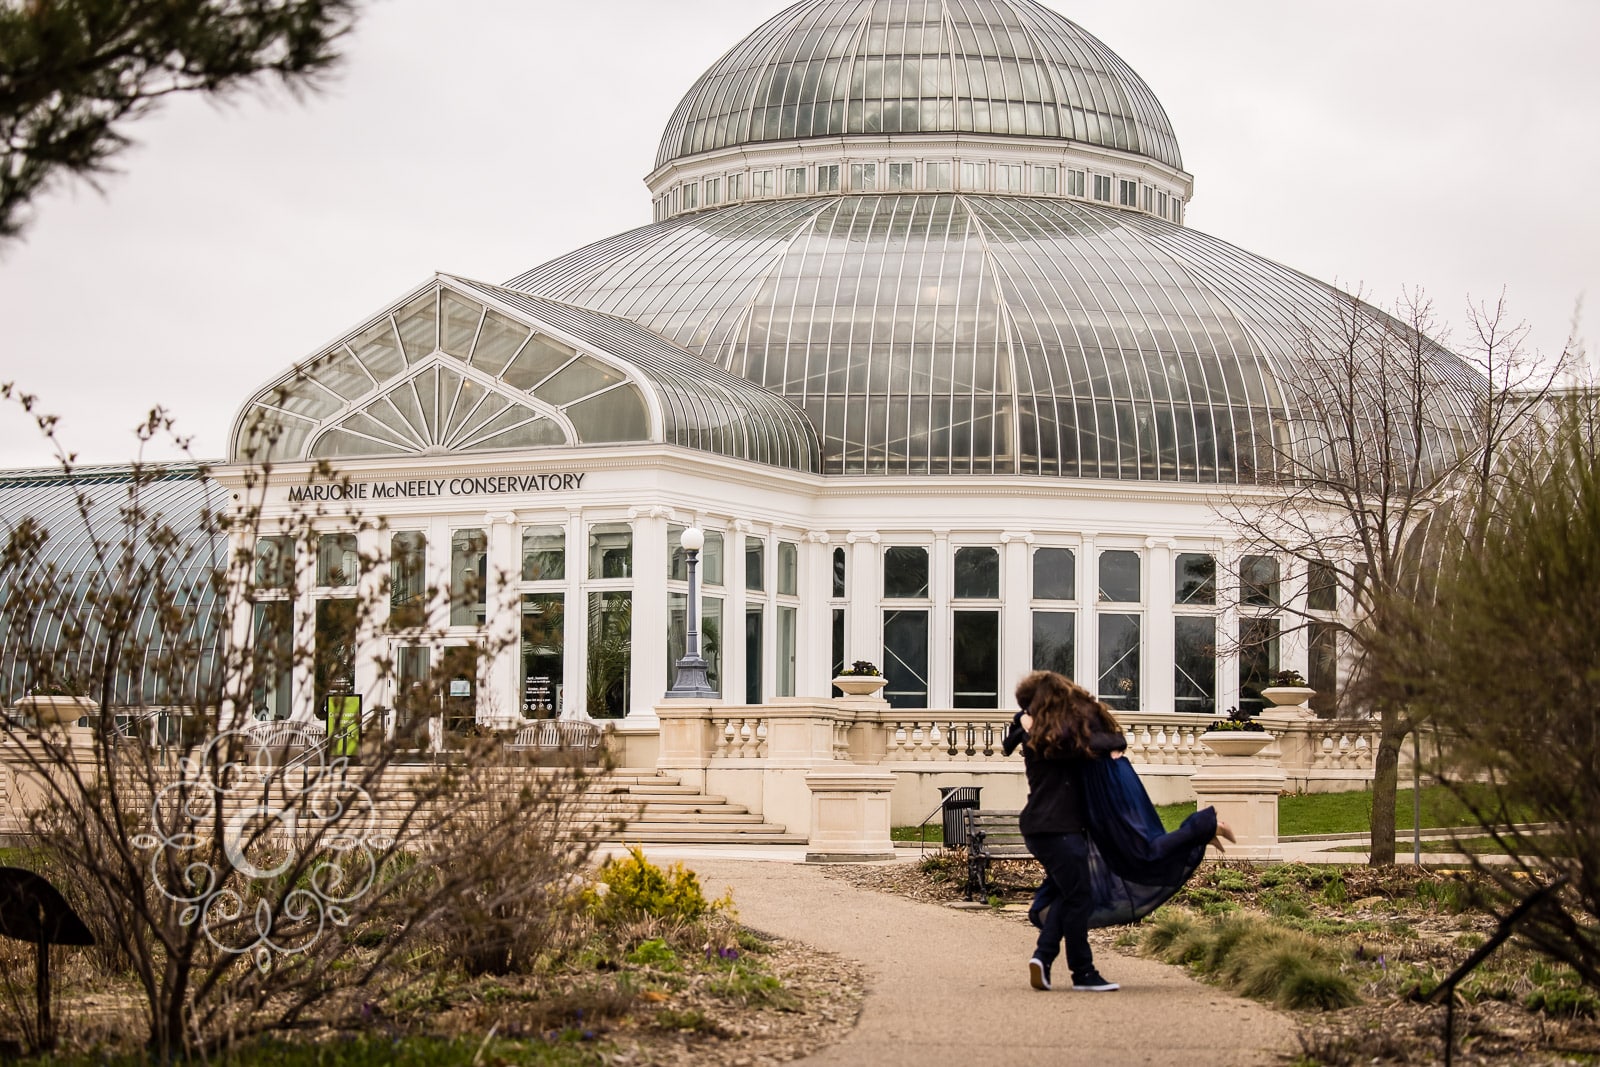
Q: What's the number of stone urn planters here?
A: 4